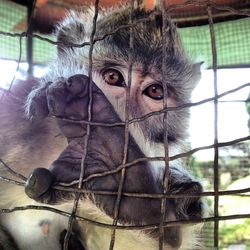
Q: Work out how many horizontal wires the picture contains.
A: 5